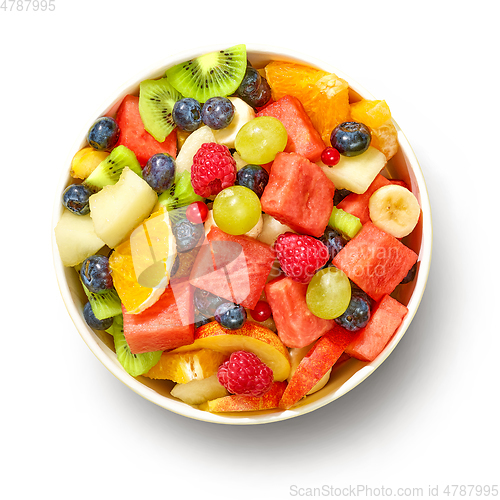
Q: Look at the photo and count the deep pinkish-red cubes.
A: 9